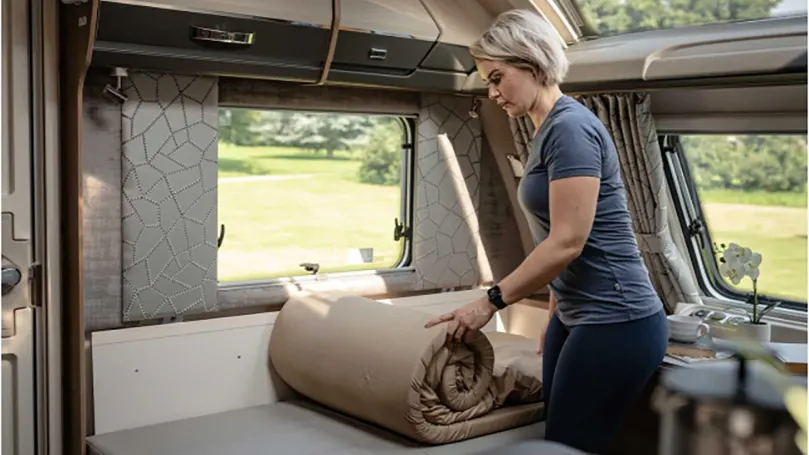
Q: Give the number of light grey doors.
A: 1